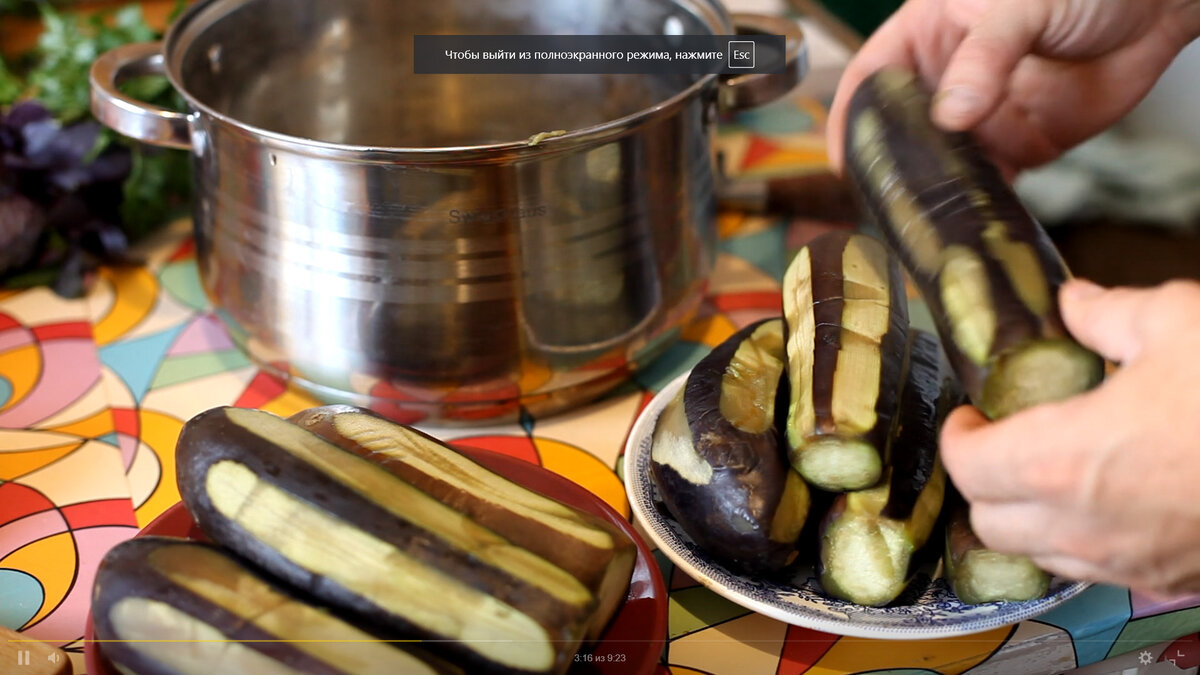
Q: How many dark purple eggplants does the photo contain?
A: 8